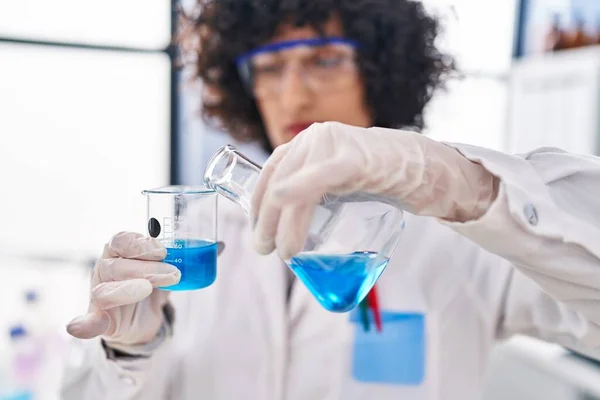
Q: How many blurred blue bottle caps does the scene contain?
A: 2